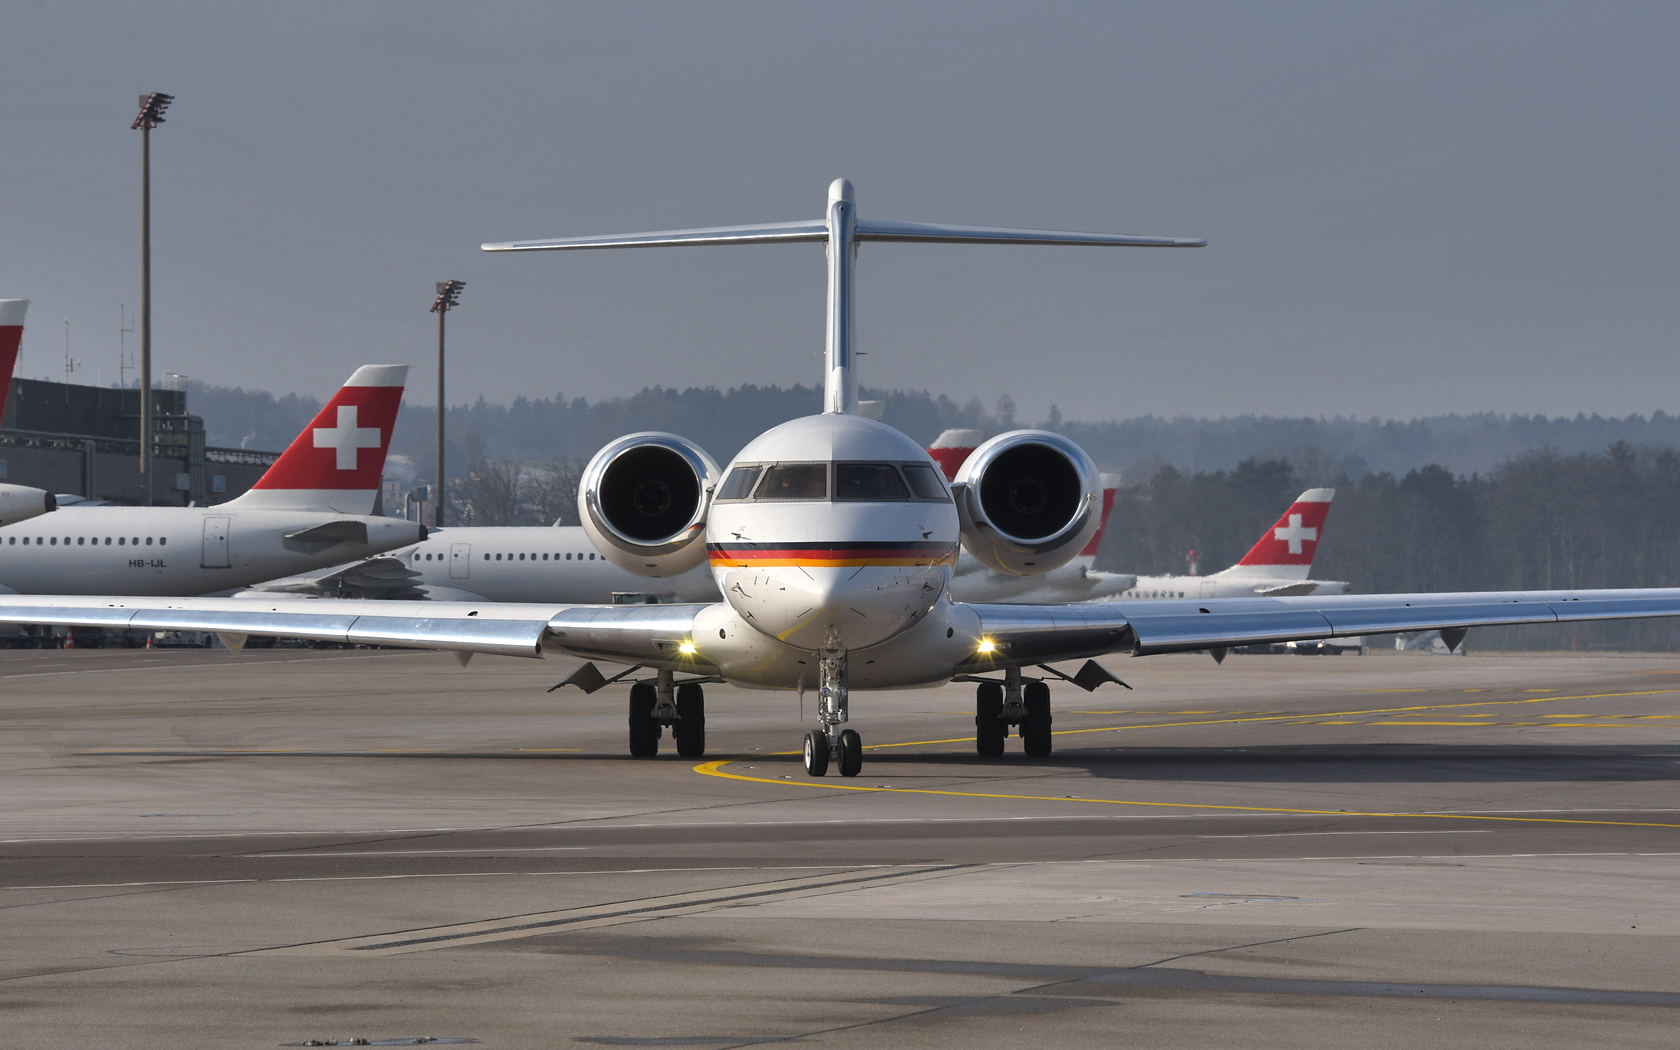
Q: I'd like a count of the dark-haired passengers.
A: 0